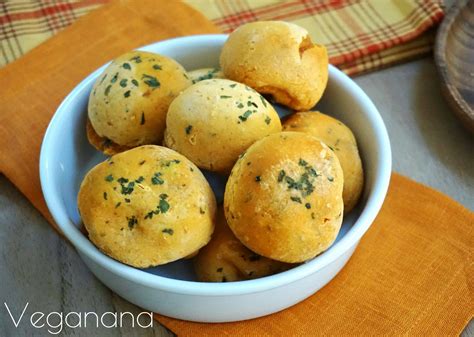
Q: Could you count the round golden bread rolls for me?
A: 8